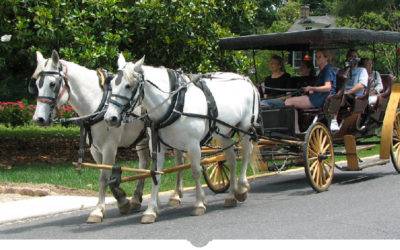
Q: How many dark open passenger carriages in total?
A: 1